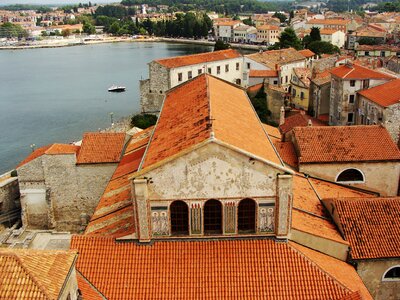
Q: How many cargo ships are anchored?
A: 0